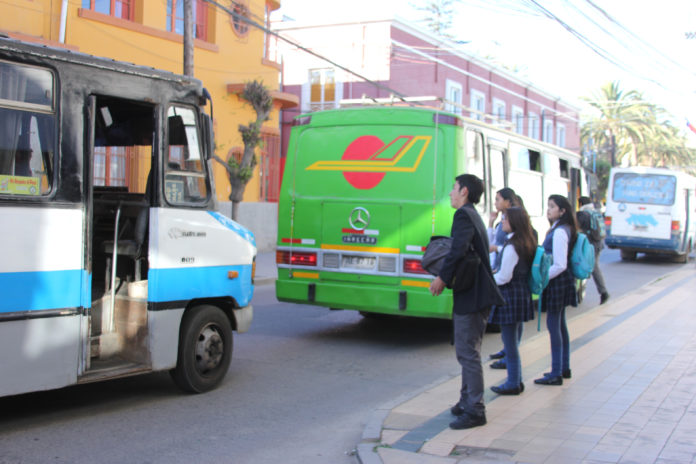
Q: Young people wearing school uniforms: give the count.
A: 4